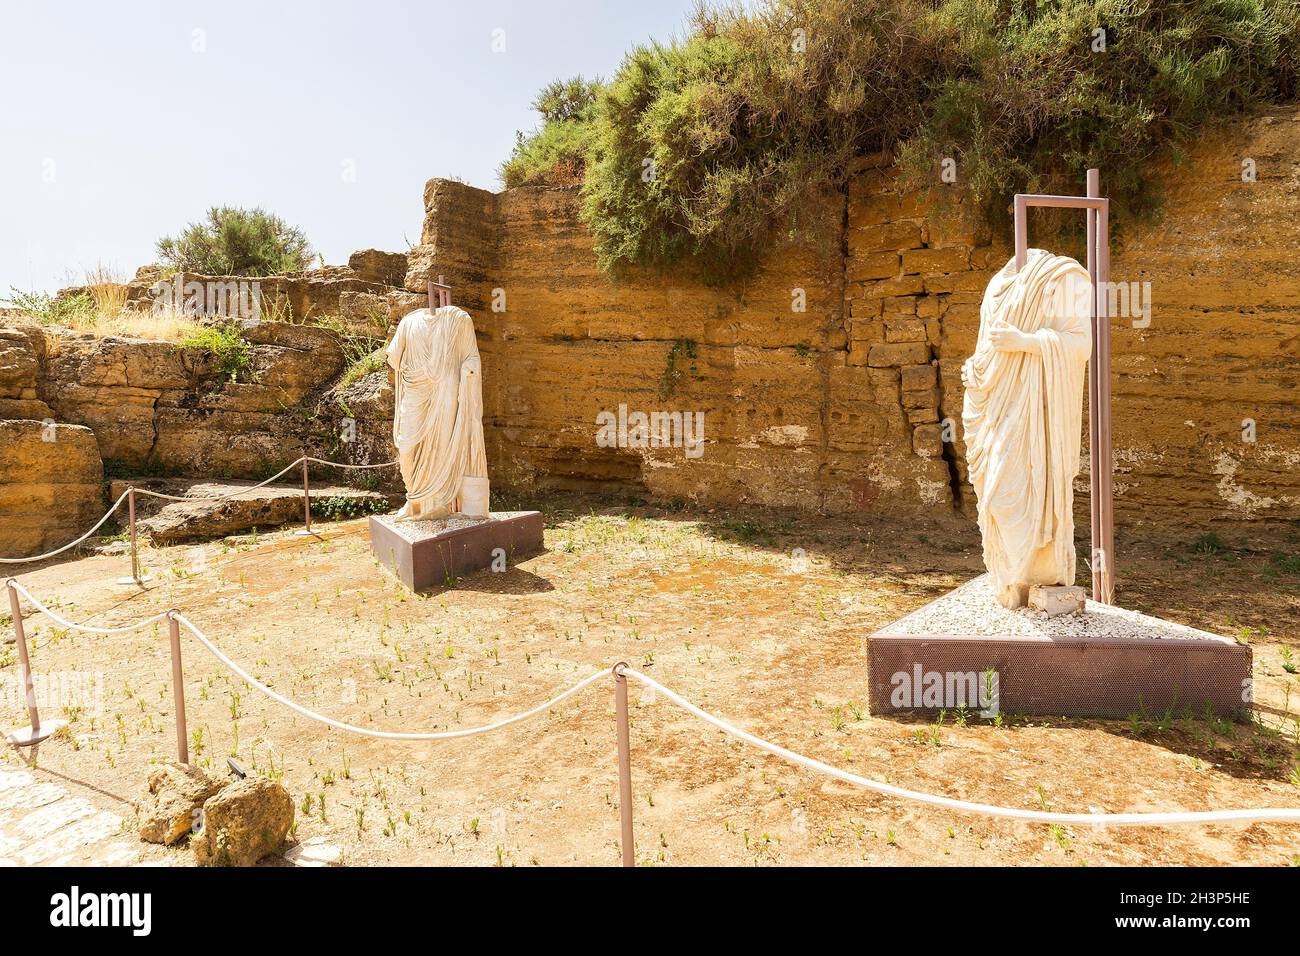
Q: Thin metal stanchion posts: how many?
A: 5